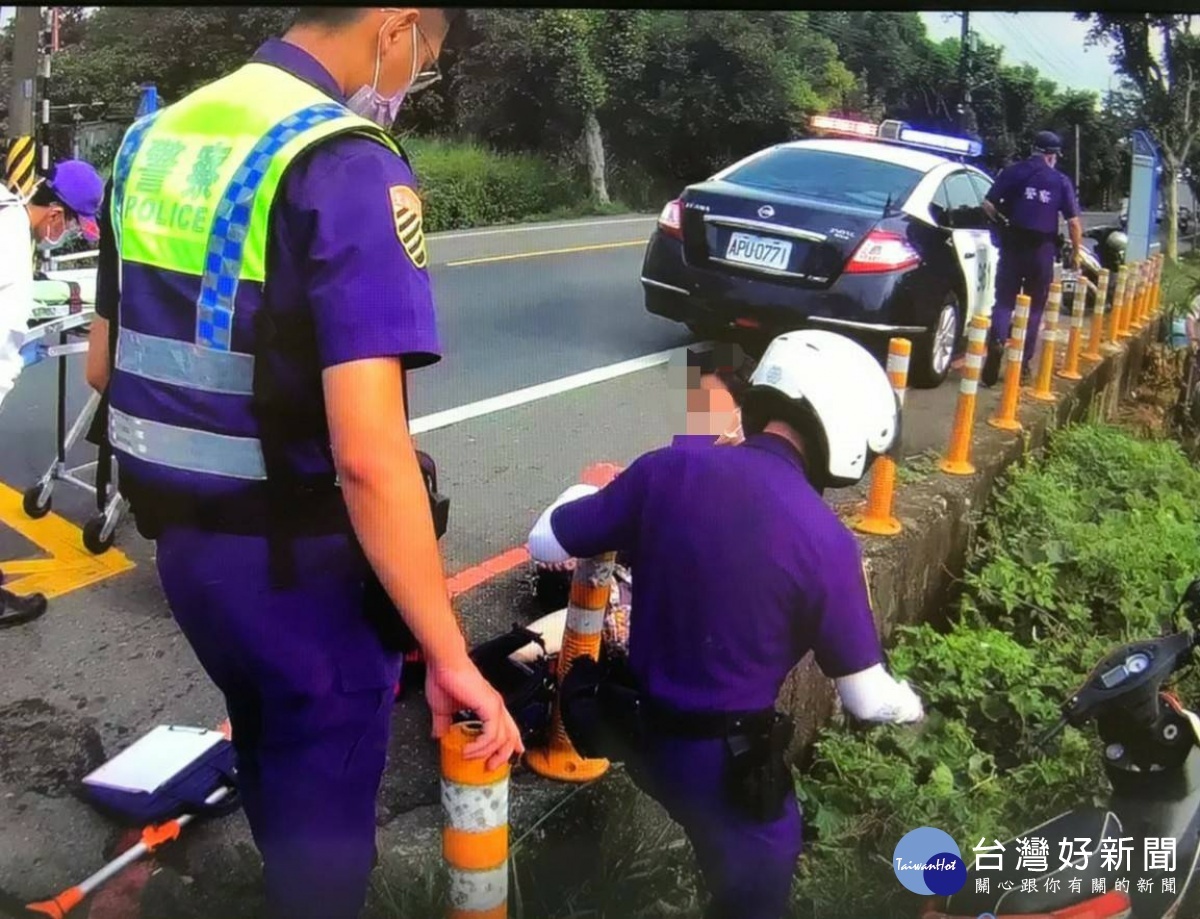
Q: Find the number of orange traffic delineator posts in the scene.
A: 13